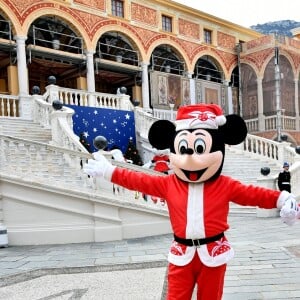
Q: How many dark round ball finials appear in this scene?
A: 9